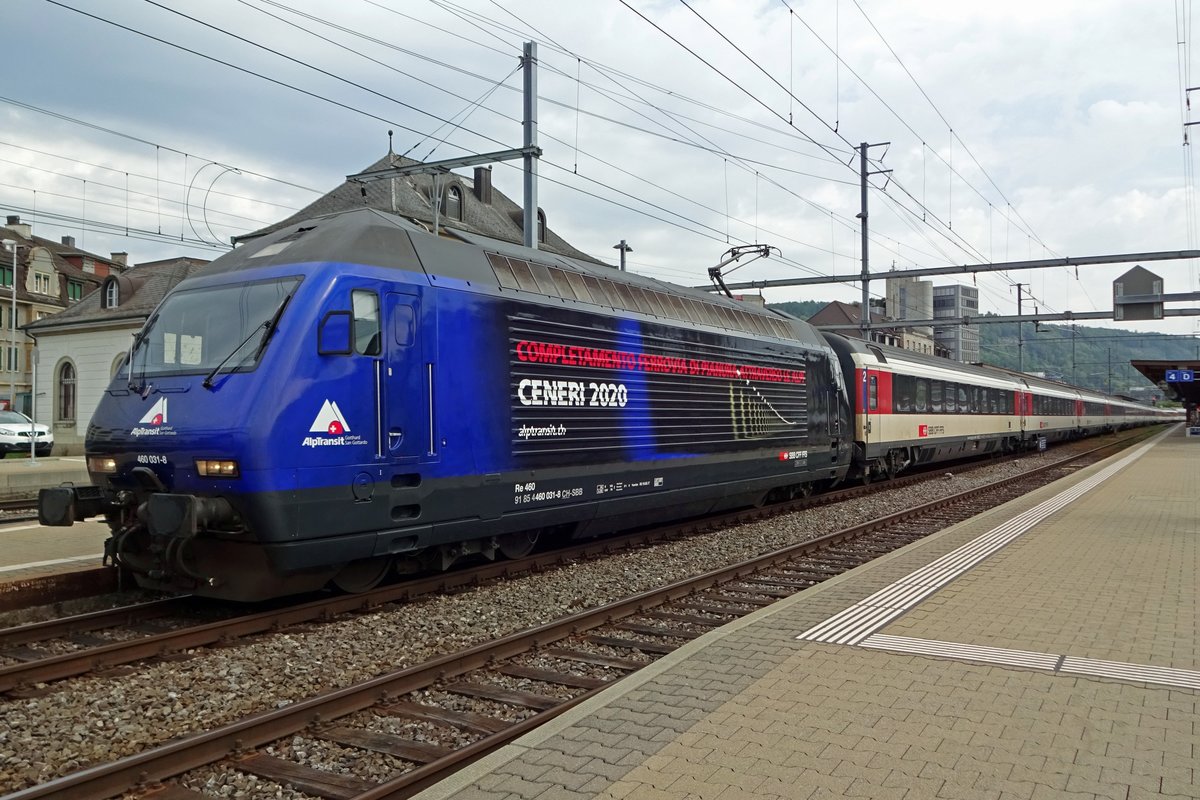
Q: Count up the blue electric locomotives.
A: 1